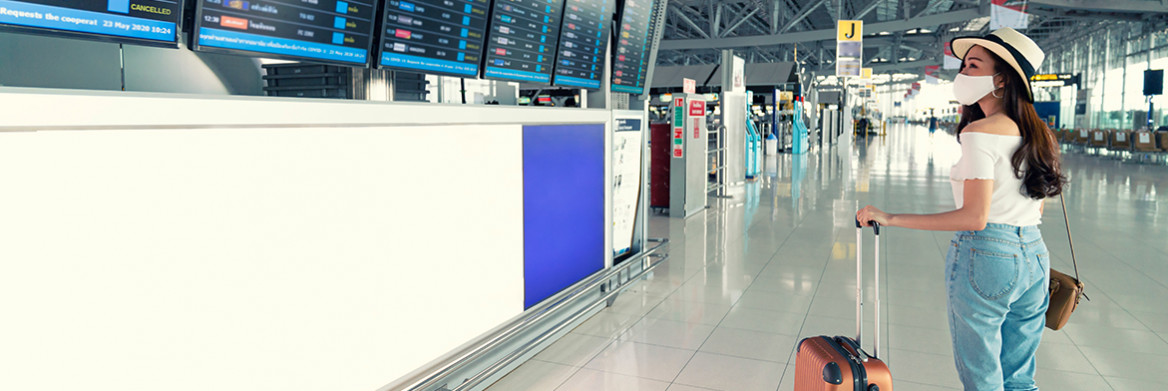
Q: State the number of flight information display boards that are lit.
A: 6